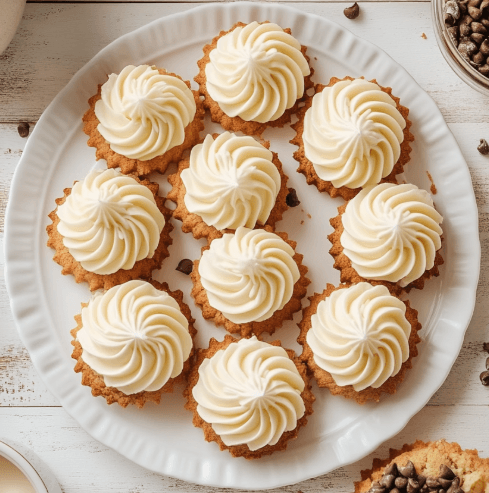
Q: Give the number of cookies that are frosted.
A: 10